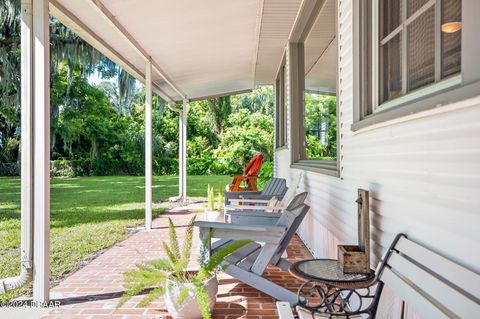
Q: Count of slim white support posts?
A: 3